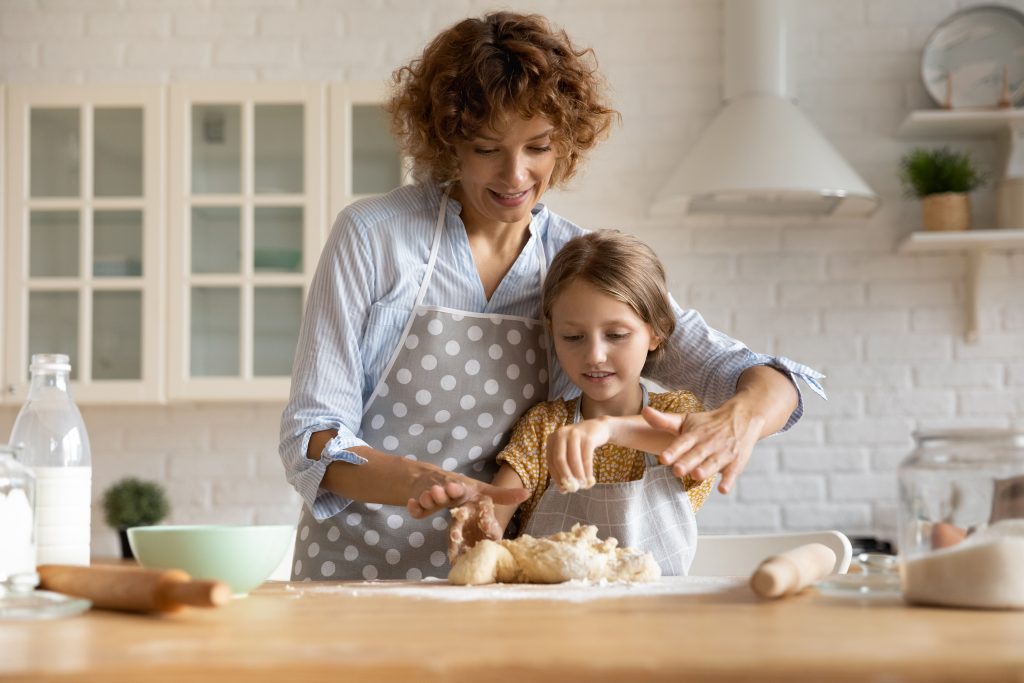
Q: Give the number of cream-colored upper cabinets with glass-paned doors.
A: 3